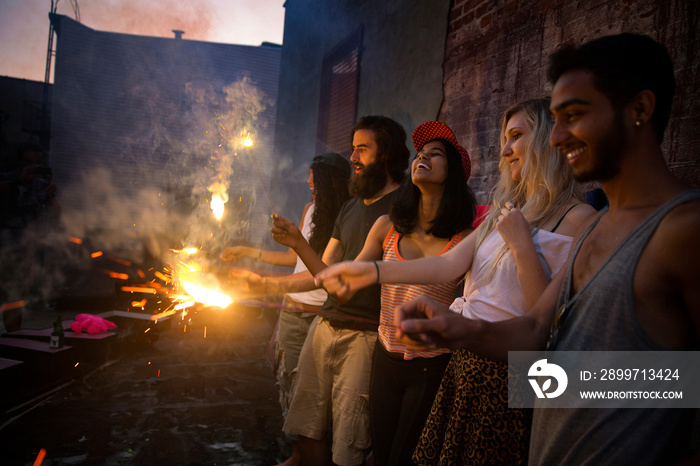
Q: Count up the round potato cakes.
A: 0